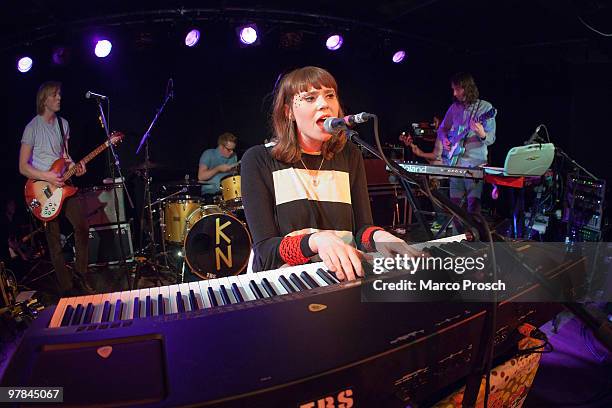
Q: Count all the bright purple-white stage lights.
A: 6